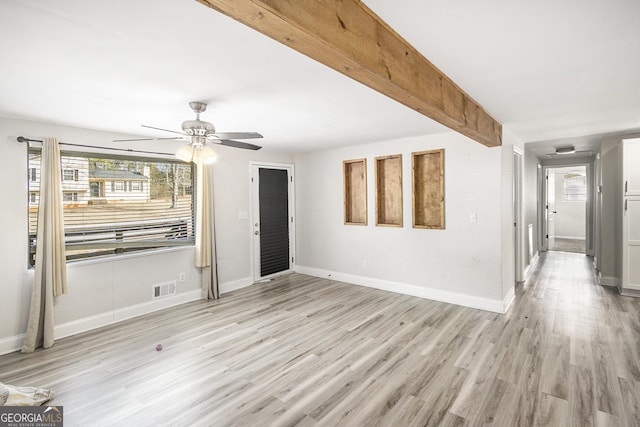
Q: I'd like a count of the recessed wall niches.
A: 3